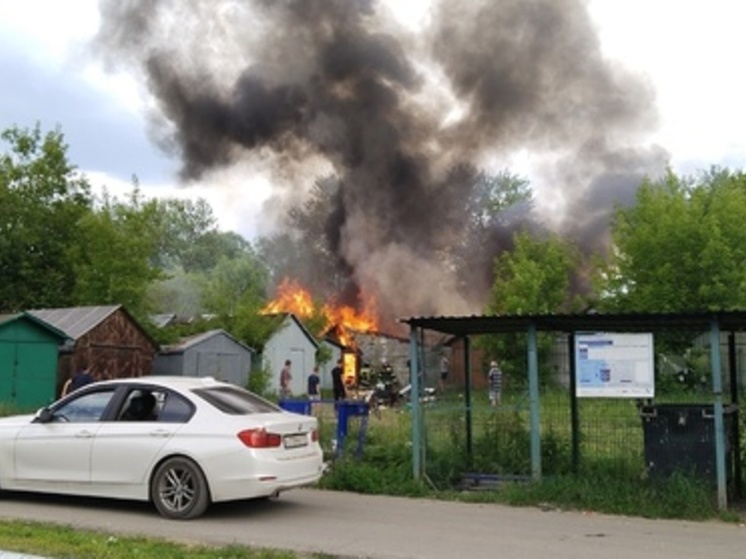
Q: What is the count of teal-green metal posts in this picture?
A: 3